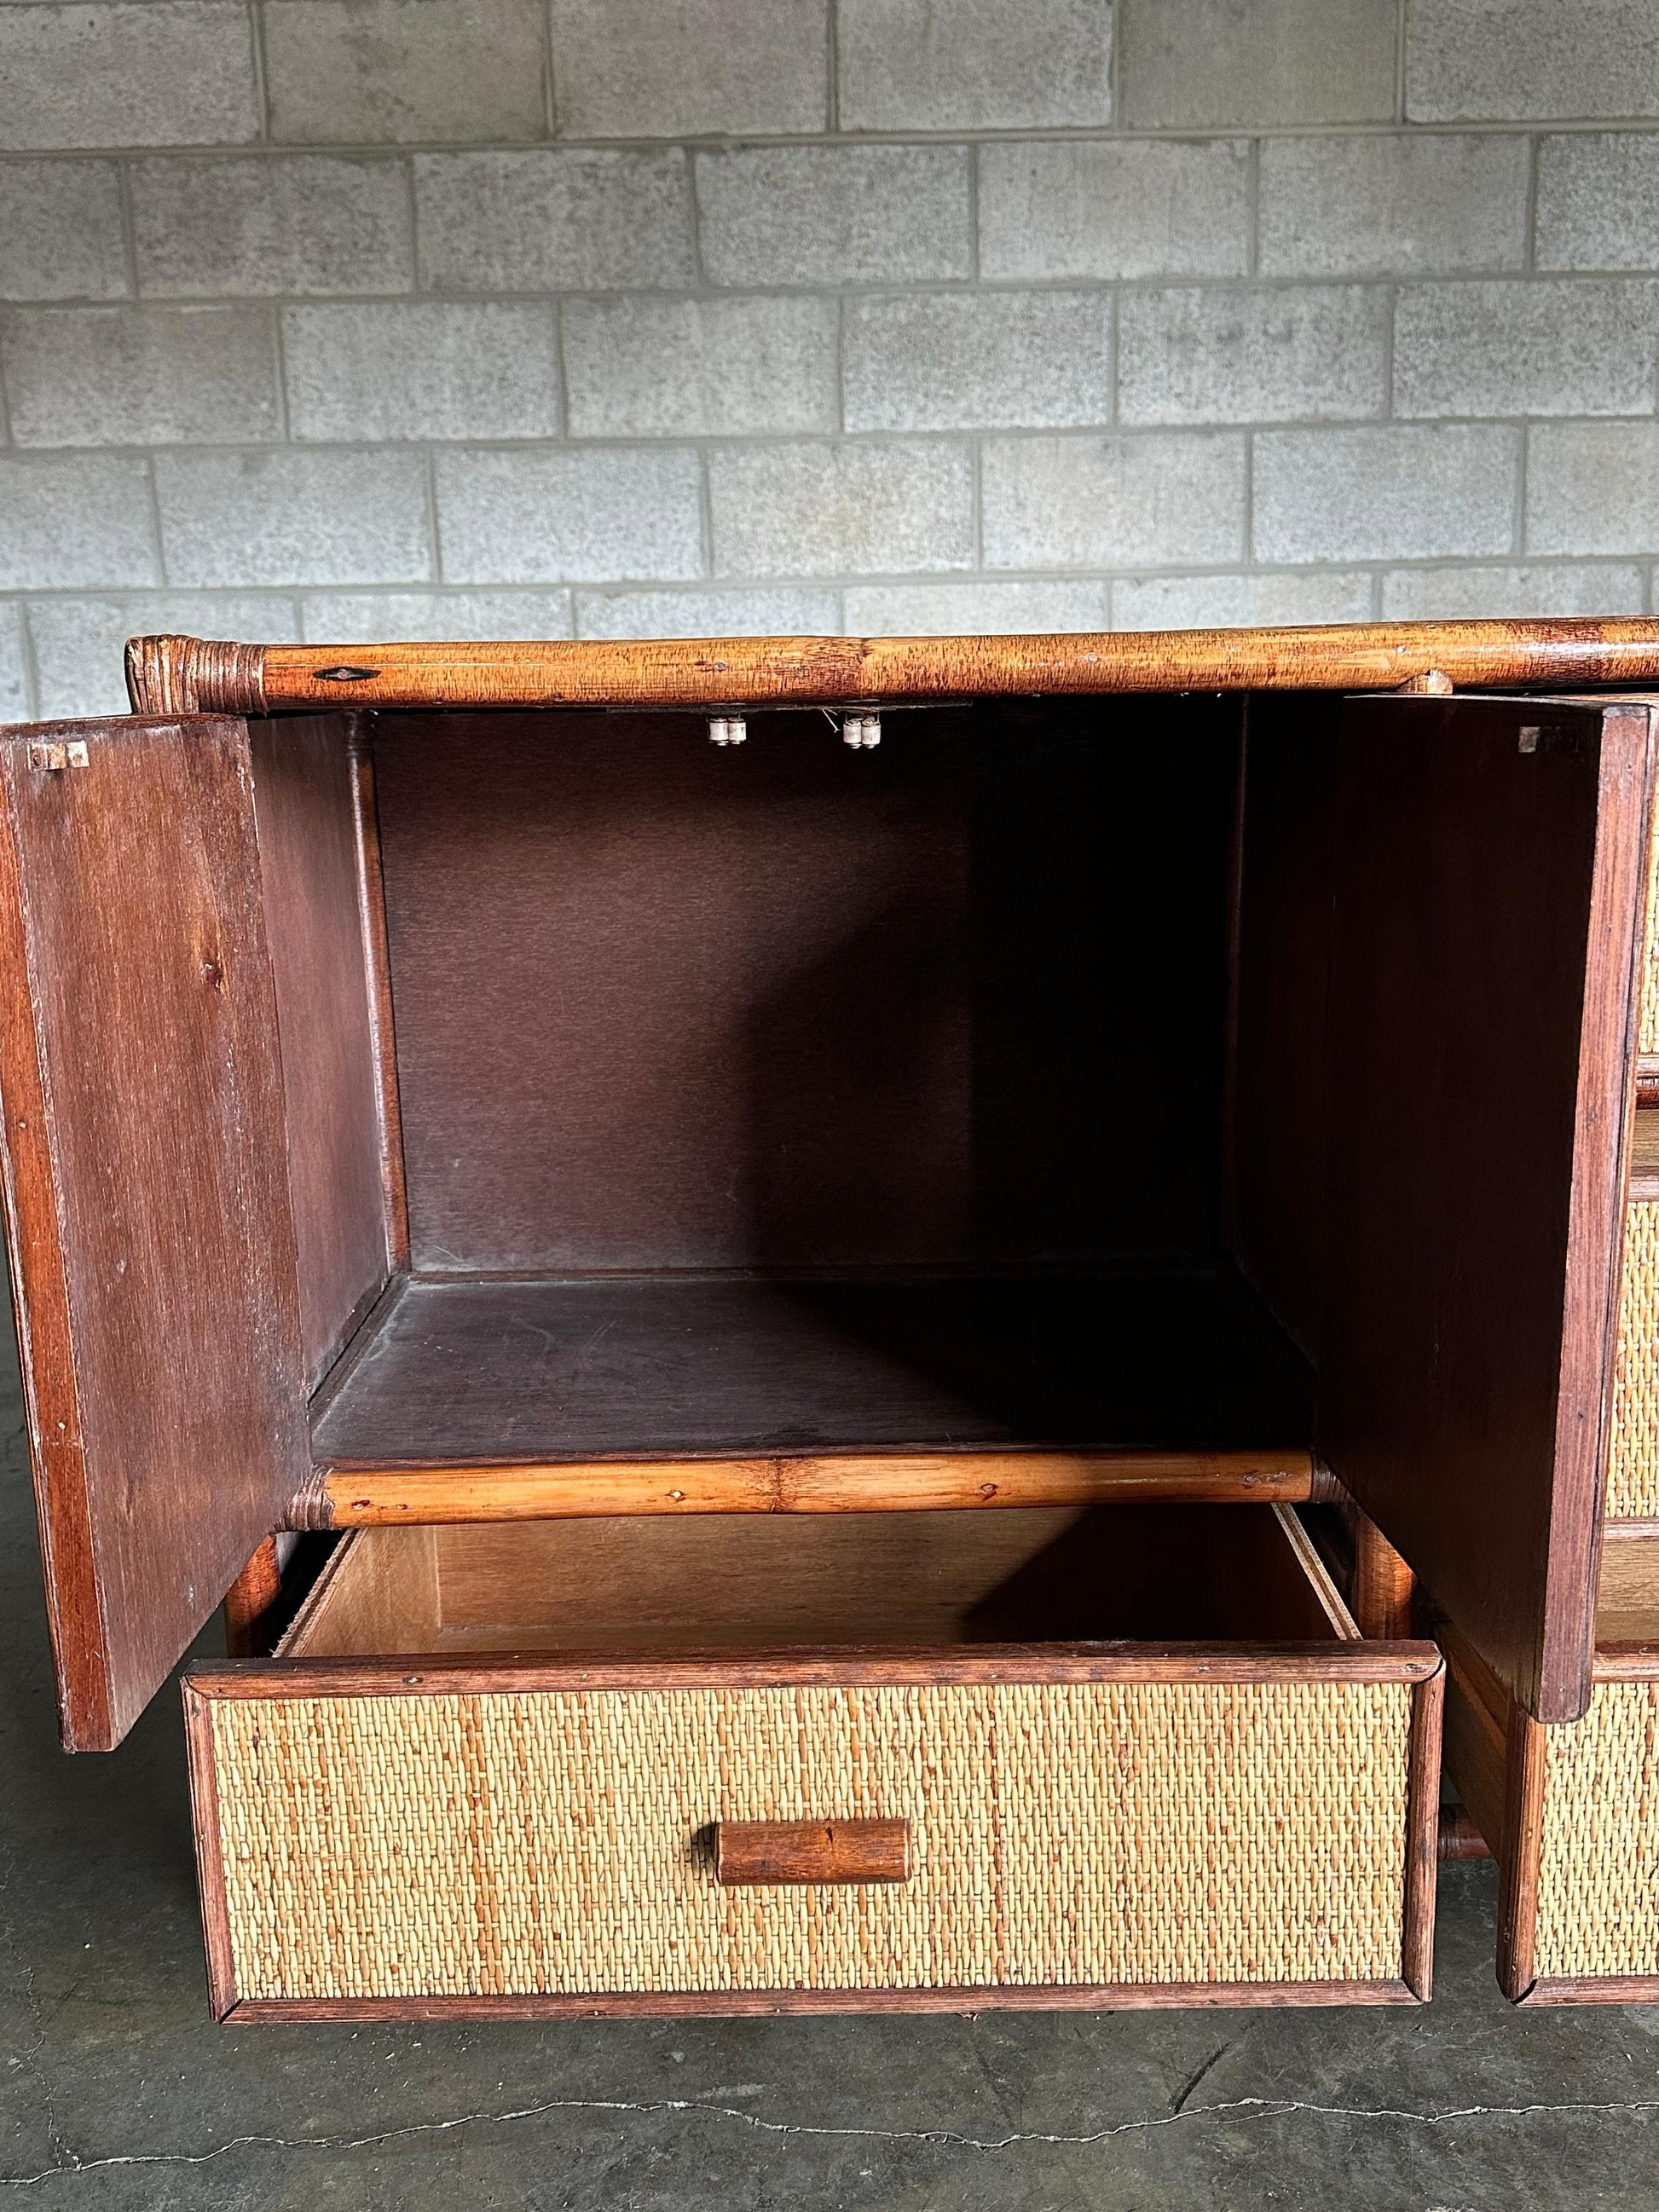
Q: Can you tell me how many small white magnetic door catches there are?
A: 2